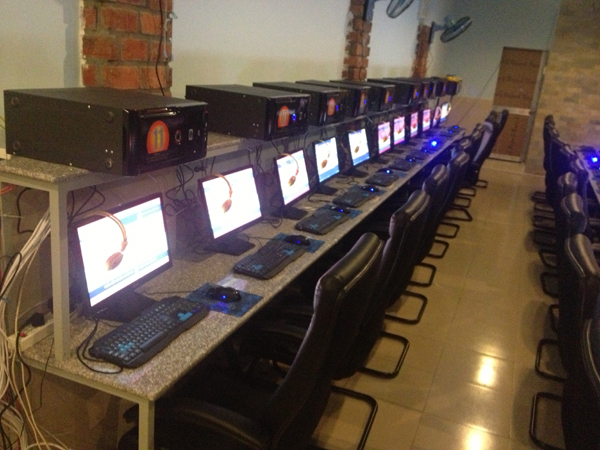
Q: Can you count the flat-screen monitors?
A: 11